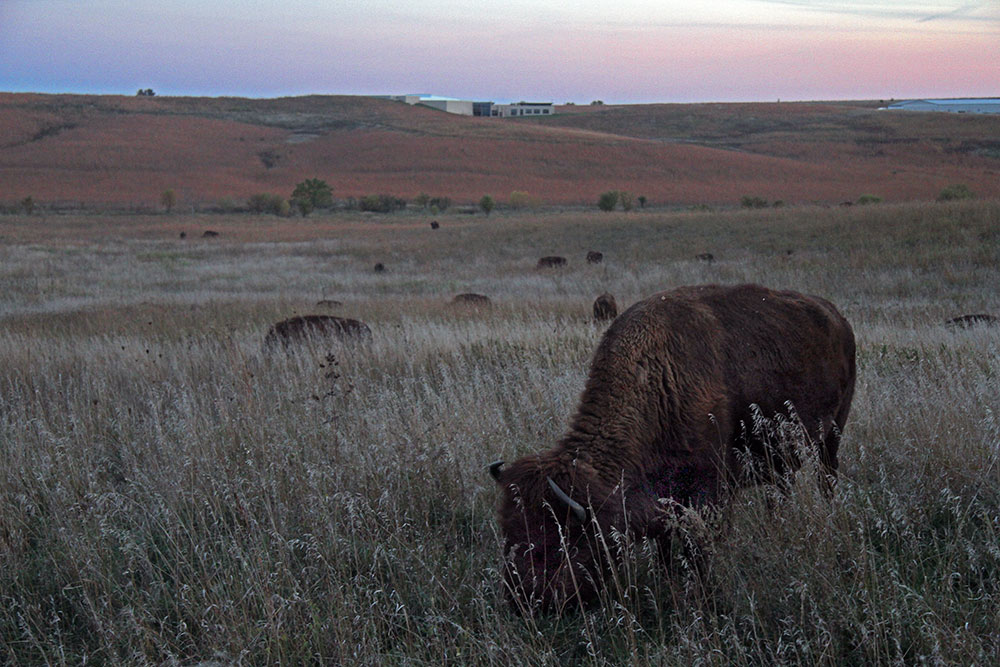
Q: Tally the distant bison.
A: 12